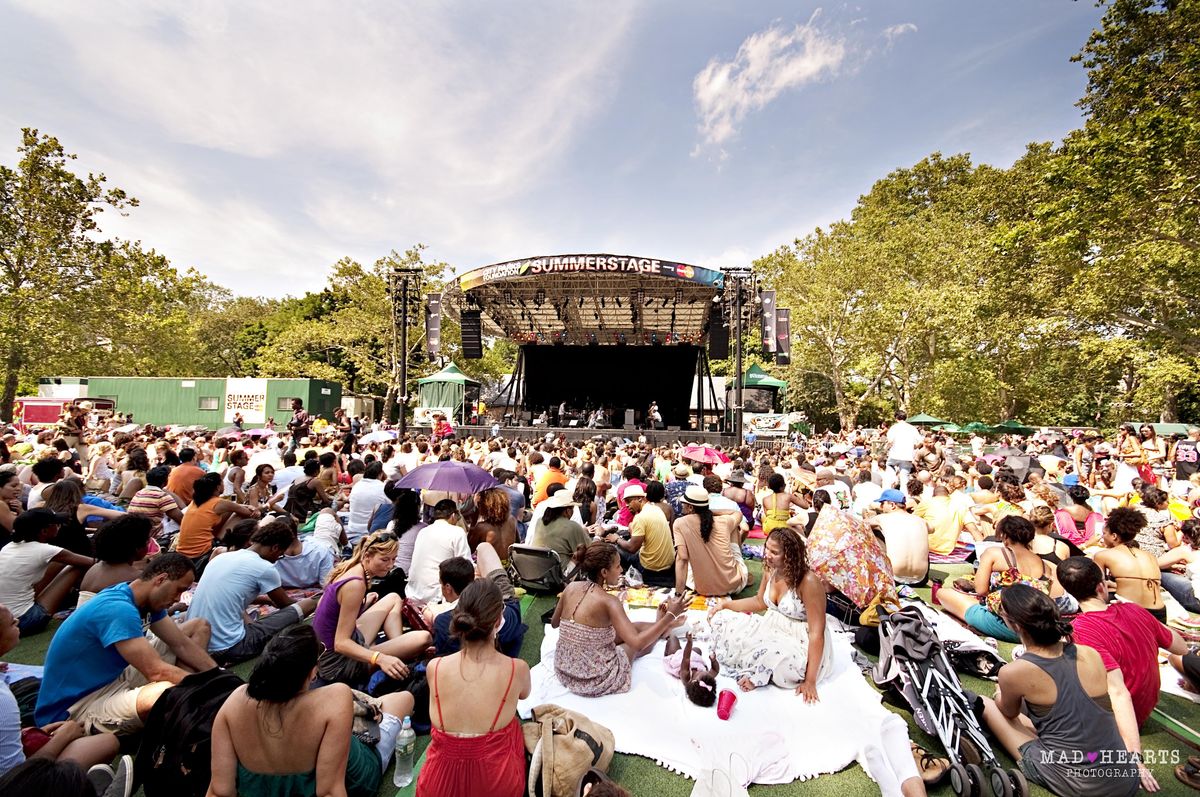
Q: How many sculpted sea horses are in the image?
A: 0